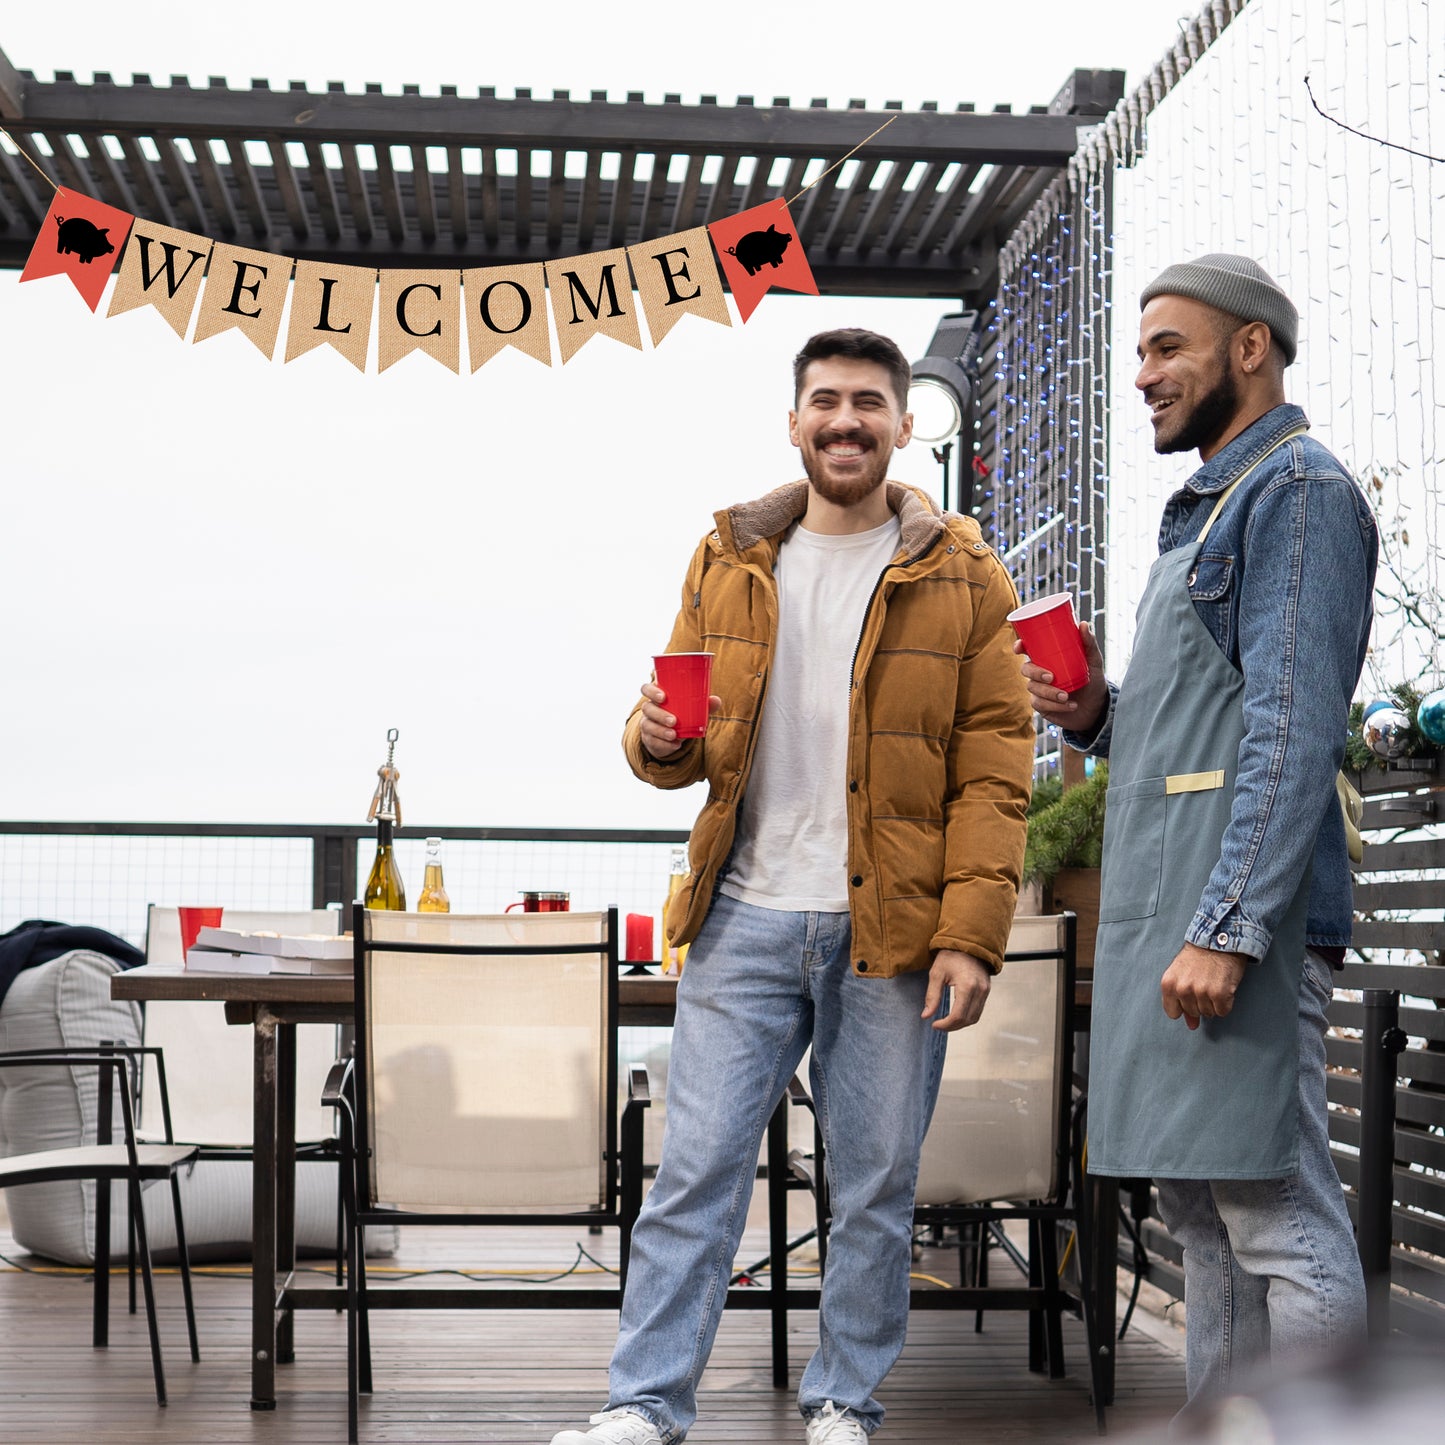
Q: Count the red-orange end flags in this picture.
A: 2